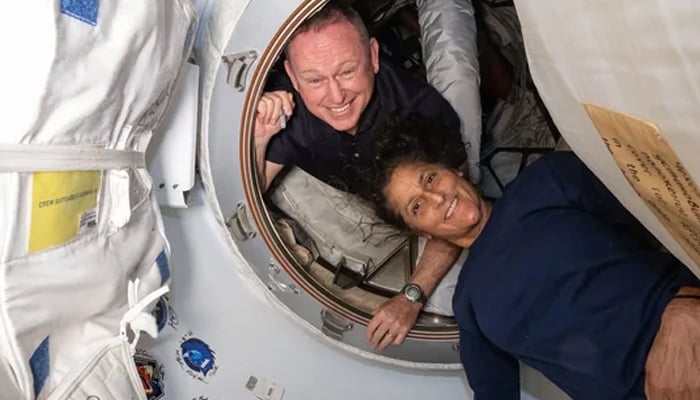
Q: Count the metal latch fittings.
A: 3